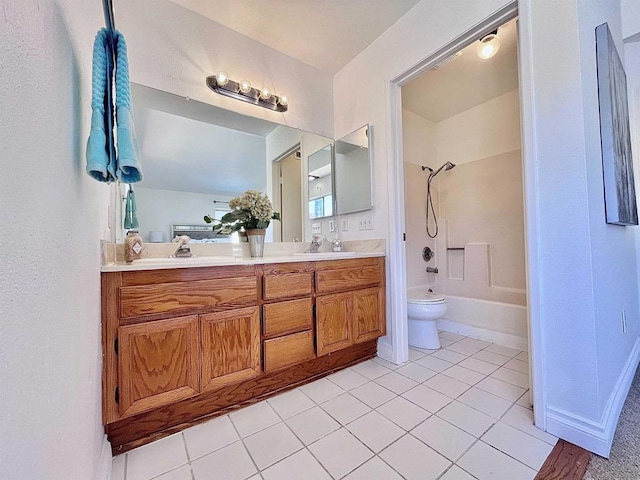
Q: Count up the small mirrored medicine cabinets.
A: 1